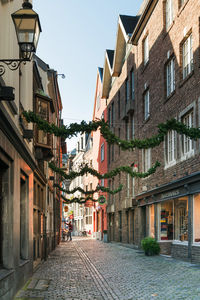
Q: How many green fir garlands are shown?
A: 4